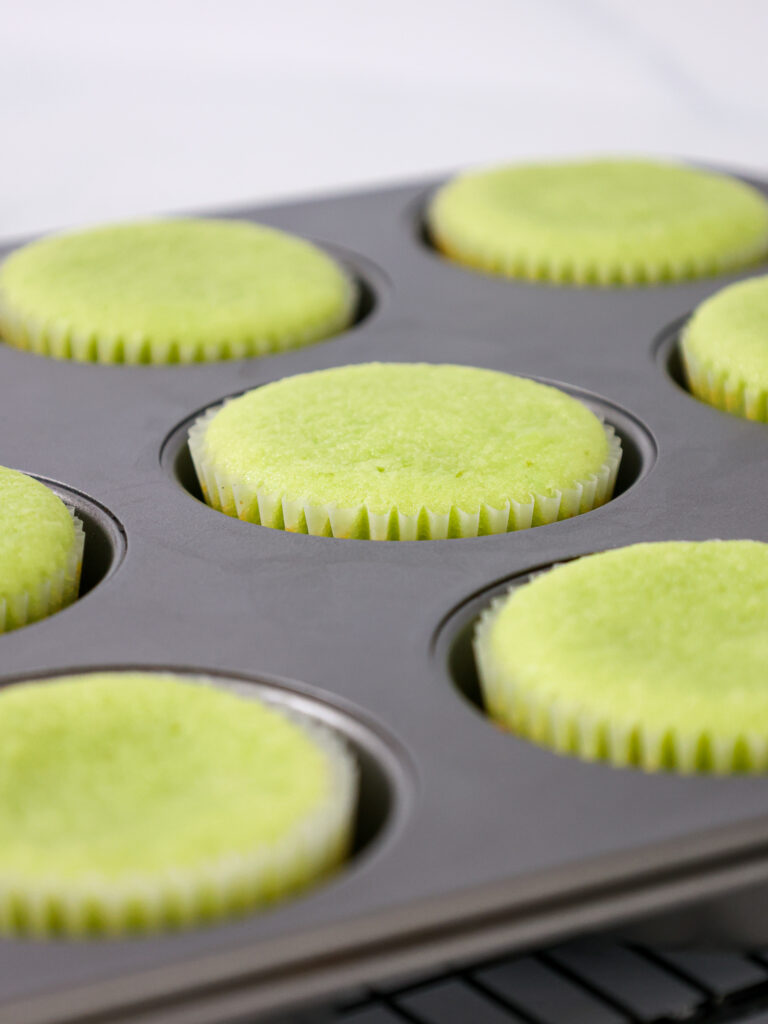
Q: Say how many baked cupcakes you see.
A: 7